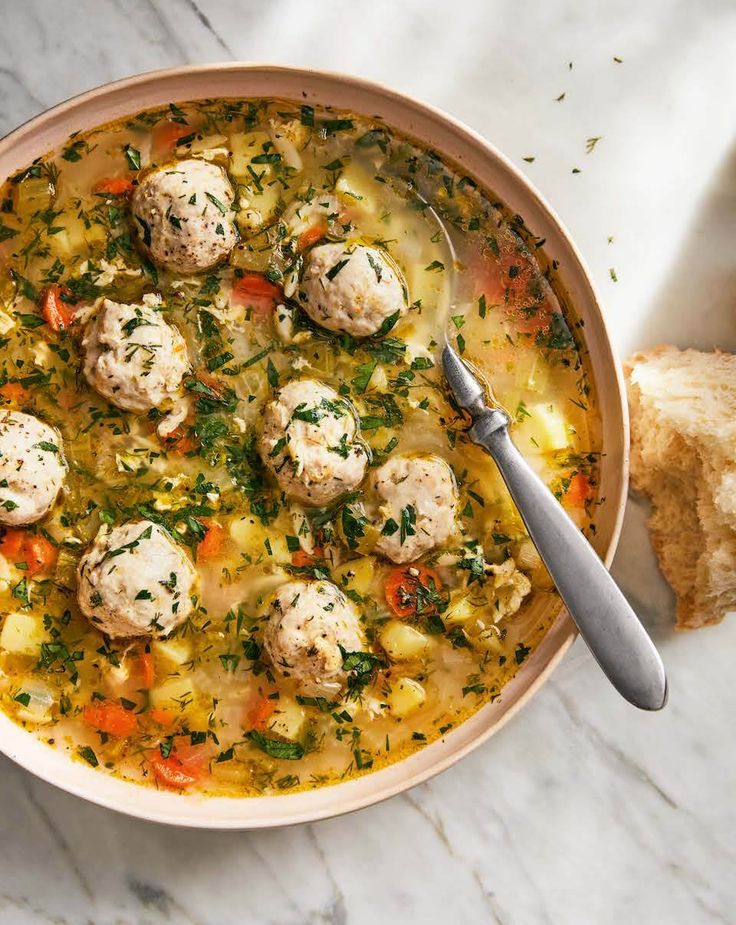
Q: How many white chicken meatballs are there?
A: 8